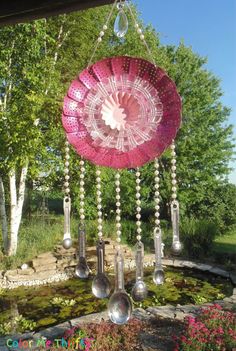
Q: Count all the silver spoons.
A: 7